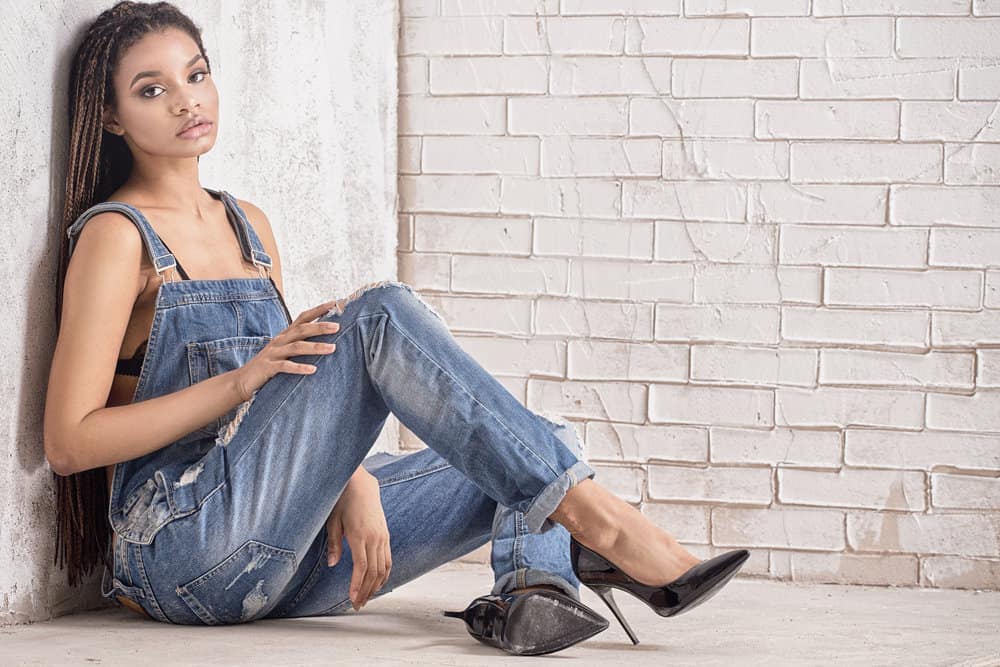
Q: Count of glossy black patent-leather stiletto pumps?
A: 2